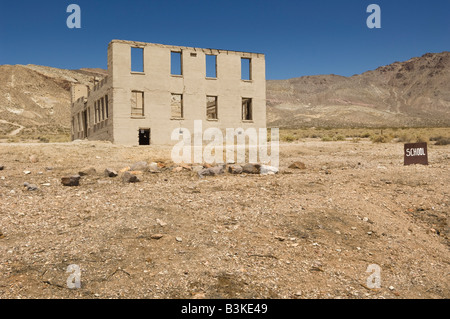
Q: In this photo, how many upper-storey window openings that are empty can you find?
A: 4